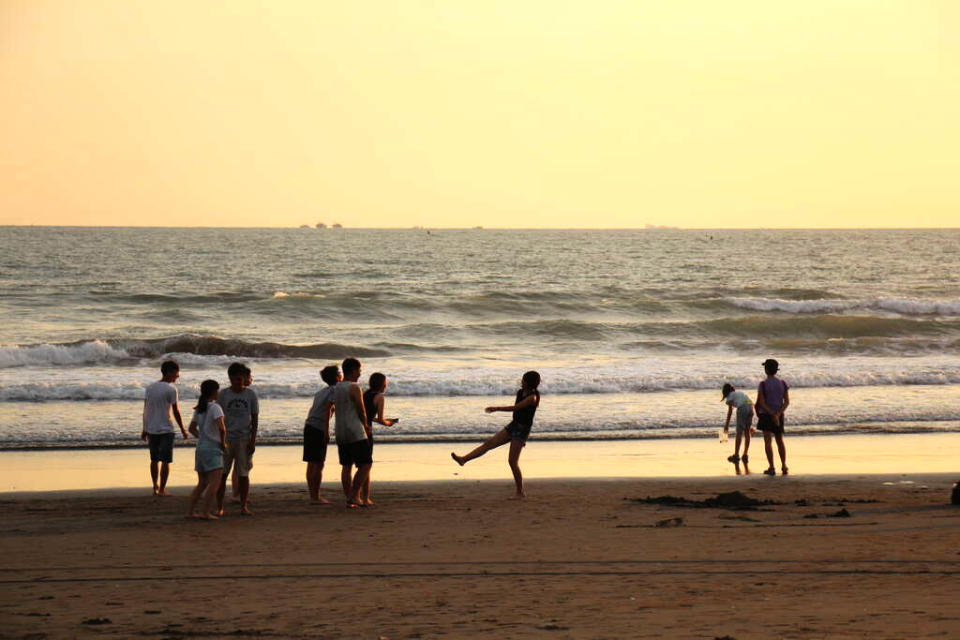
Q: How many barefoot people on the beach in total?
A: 8